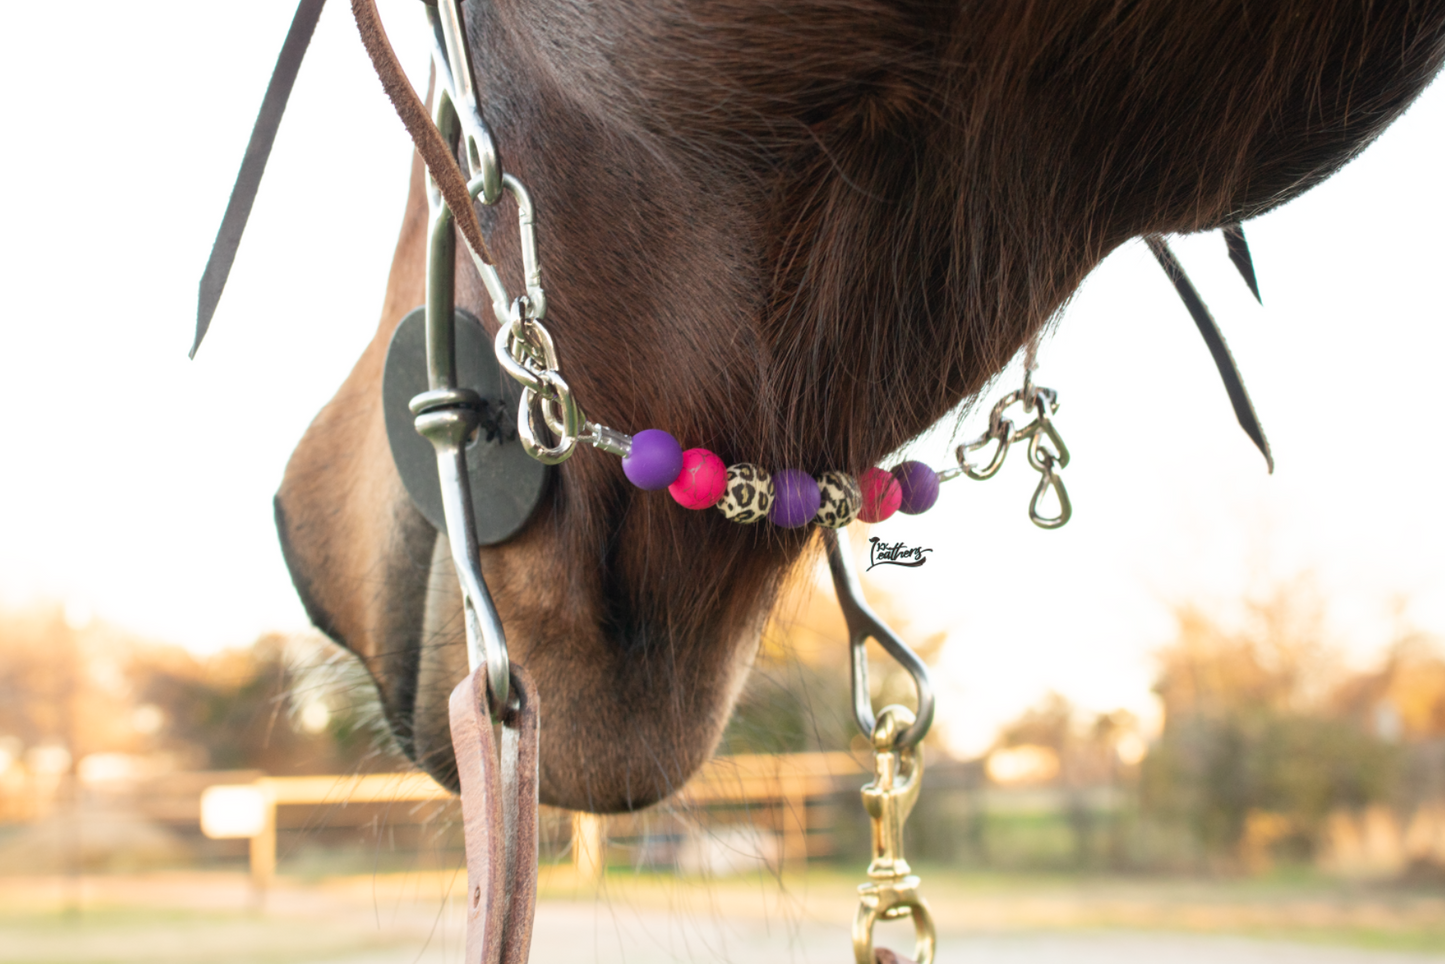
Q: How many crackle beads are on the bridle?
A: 2